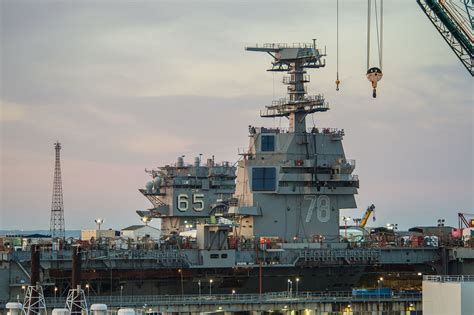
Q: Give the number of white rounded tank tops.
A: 4